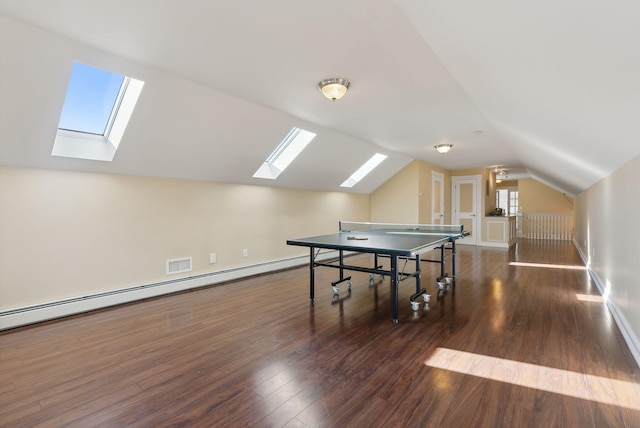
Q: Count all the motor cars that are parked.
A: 0